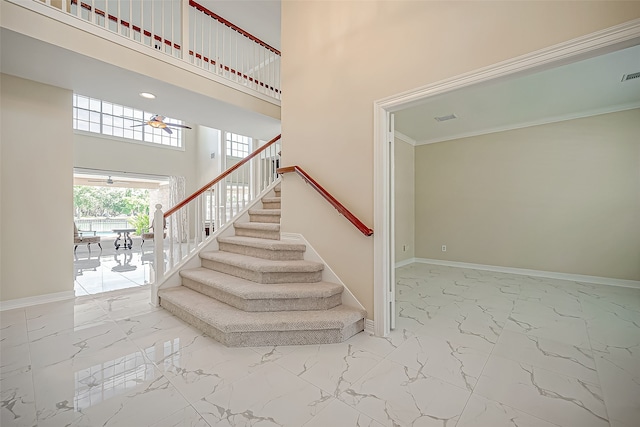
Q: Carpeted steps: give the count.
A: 8